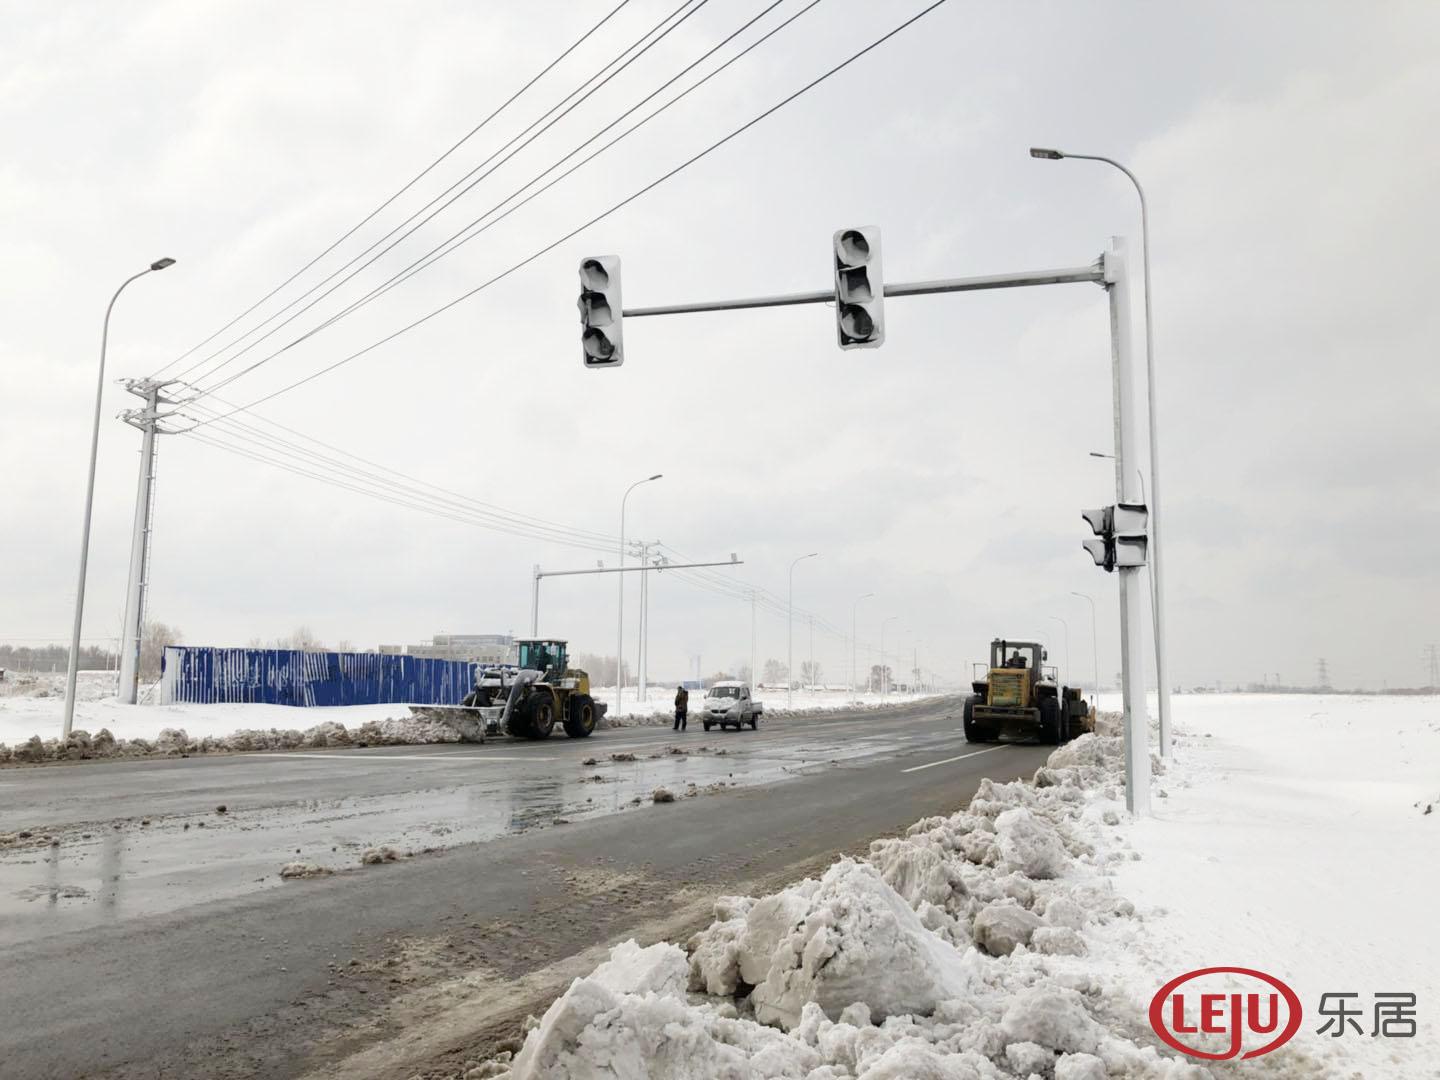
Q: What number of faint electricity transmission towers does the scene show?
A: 2